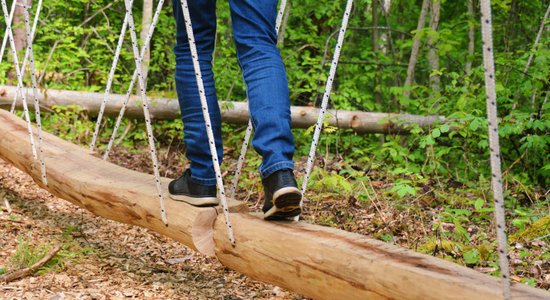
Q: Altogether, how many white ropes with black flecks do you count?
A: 11